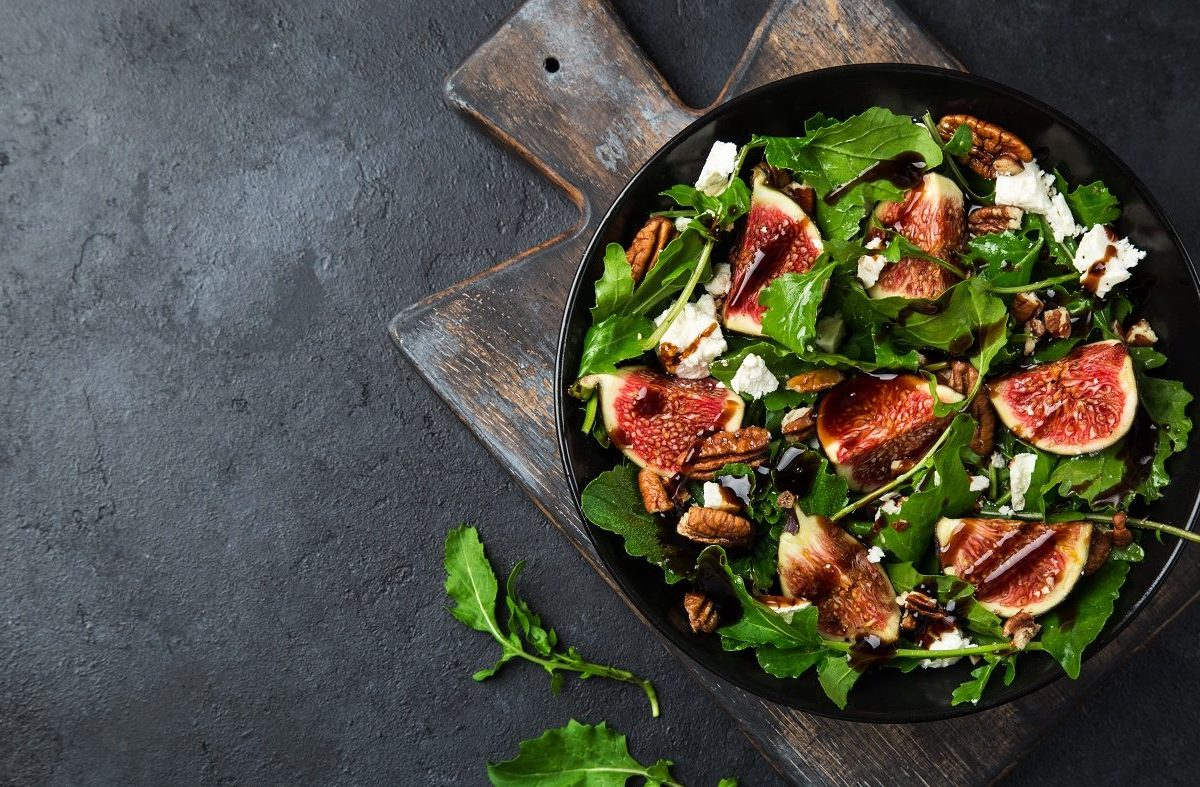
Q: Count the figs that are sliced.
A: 7